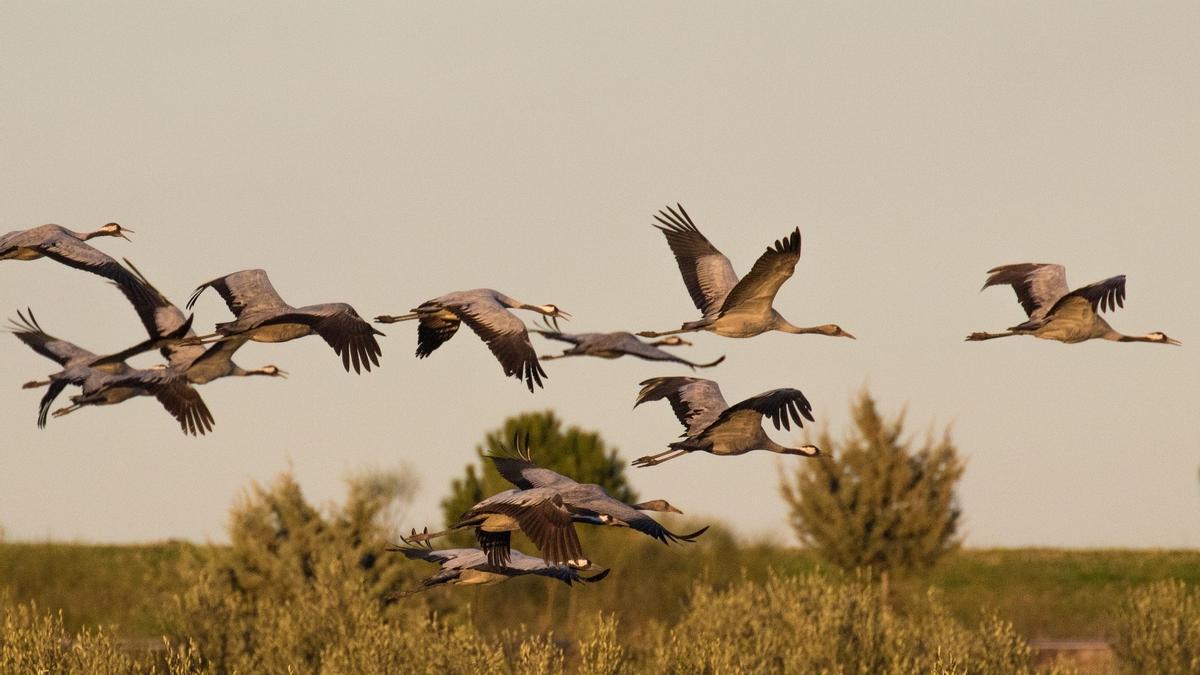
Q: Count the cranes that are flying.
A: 13